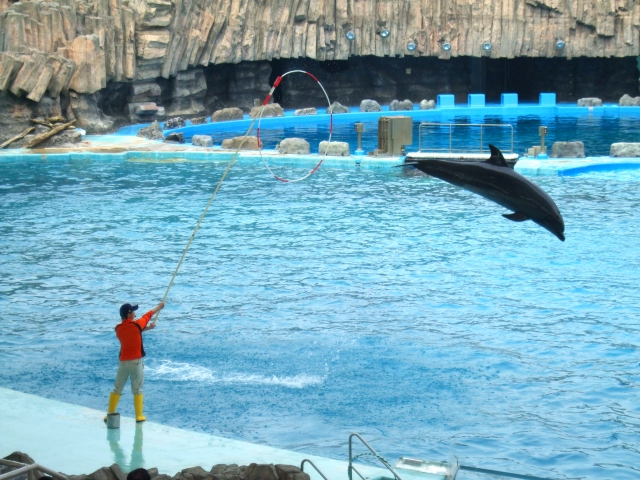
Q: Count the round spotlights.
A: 6